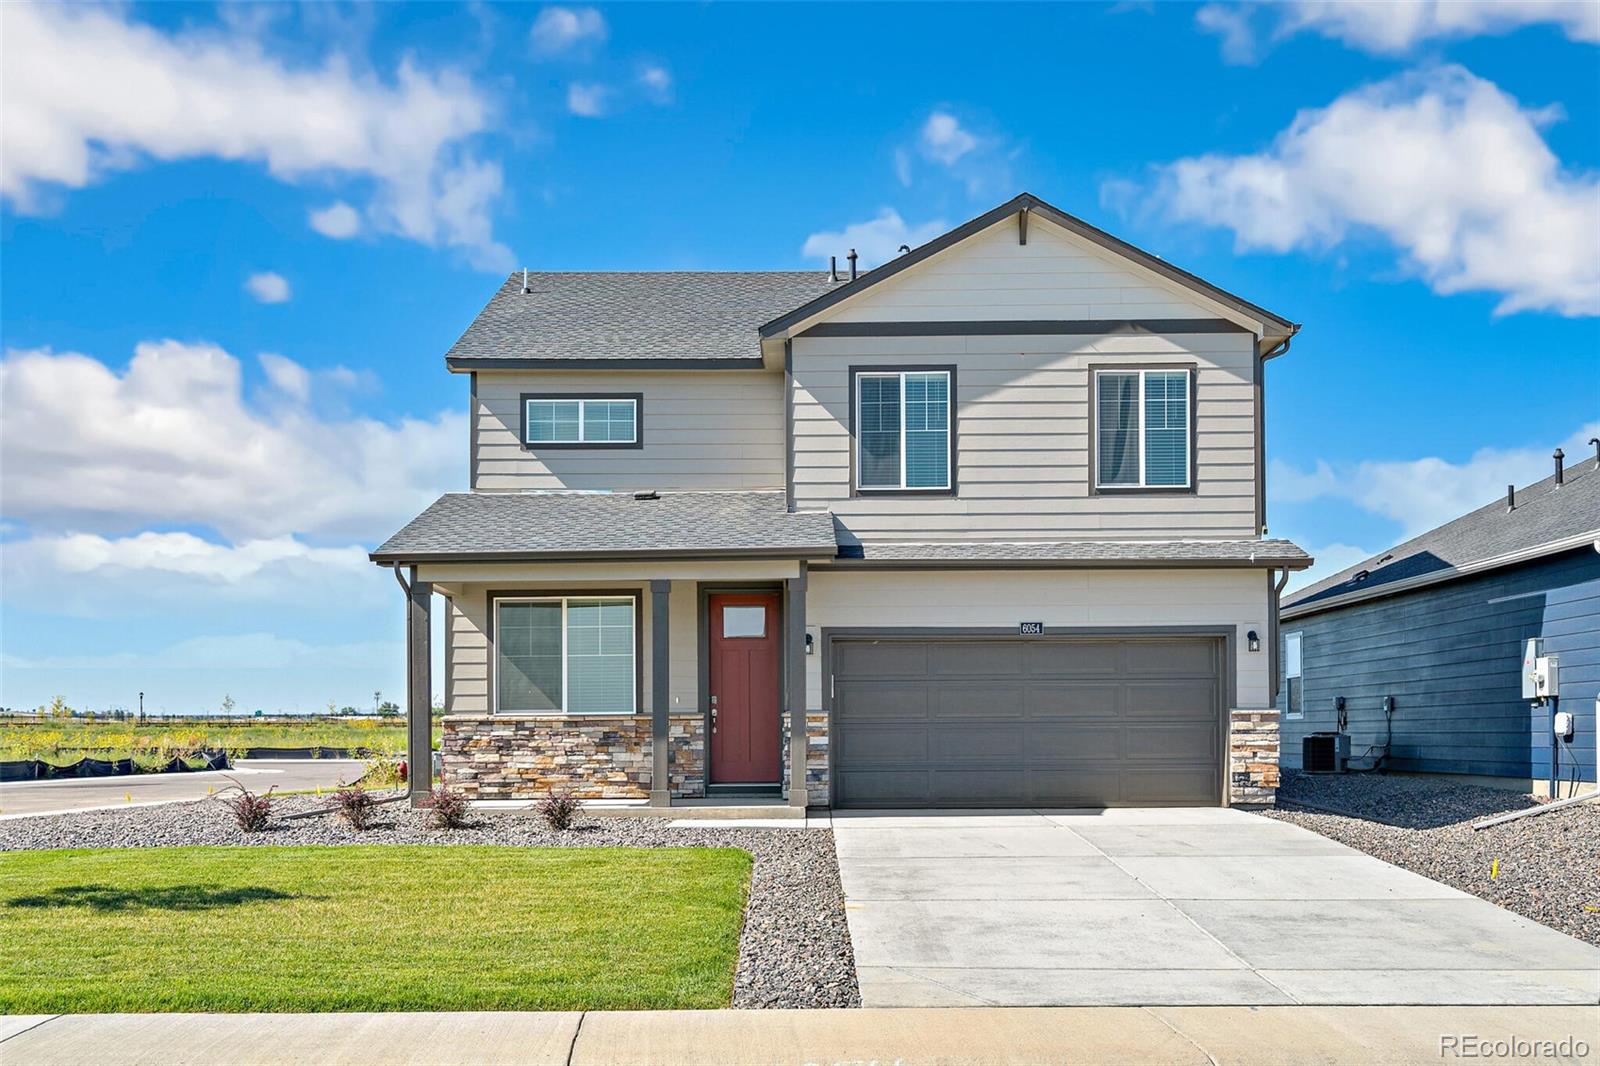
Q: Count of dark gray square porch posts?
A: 3